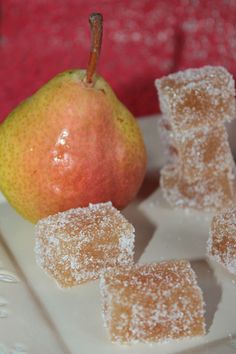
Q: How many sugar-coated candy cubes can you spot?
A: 6